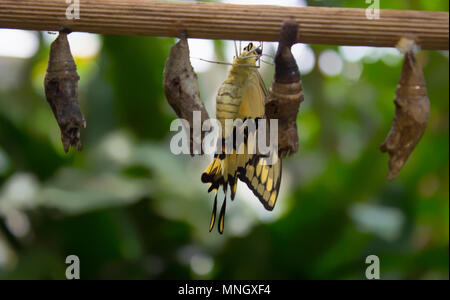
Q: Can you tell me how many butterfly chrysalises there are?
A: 4